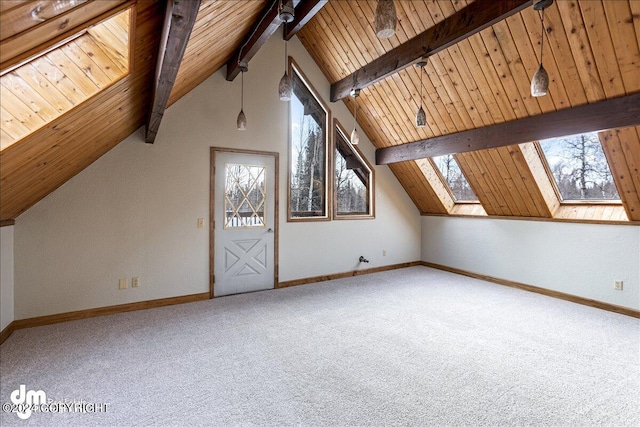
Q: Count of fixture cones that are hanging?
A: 6